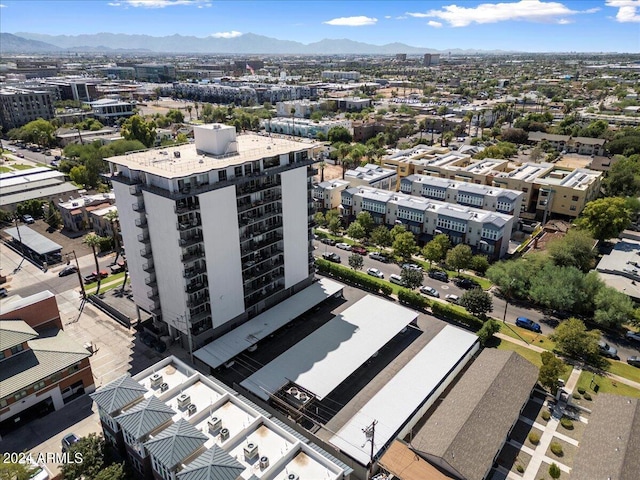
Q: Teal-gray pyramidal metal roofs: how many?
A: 4